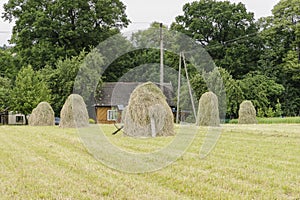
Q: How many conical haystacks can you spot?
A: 5